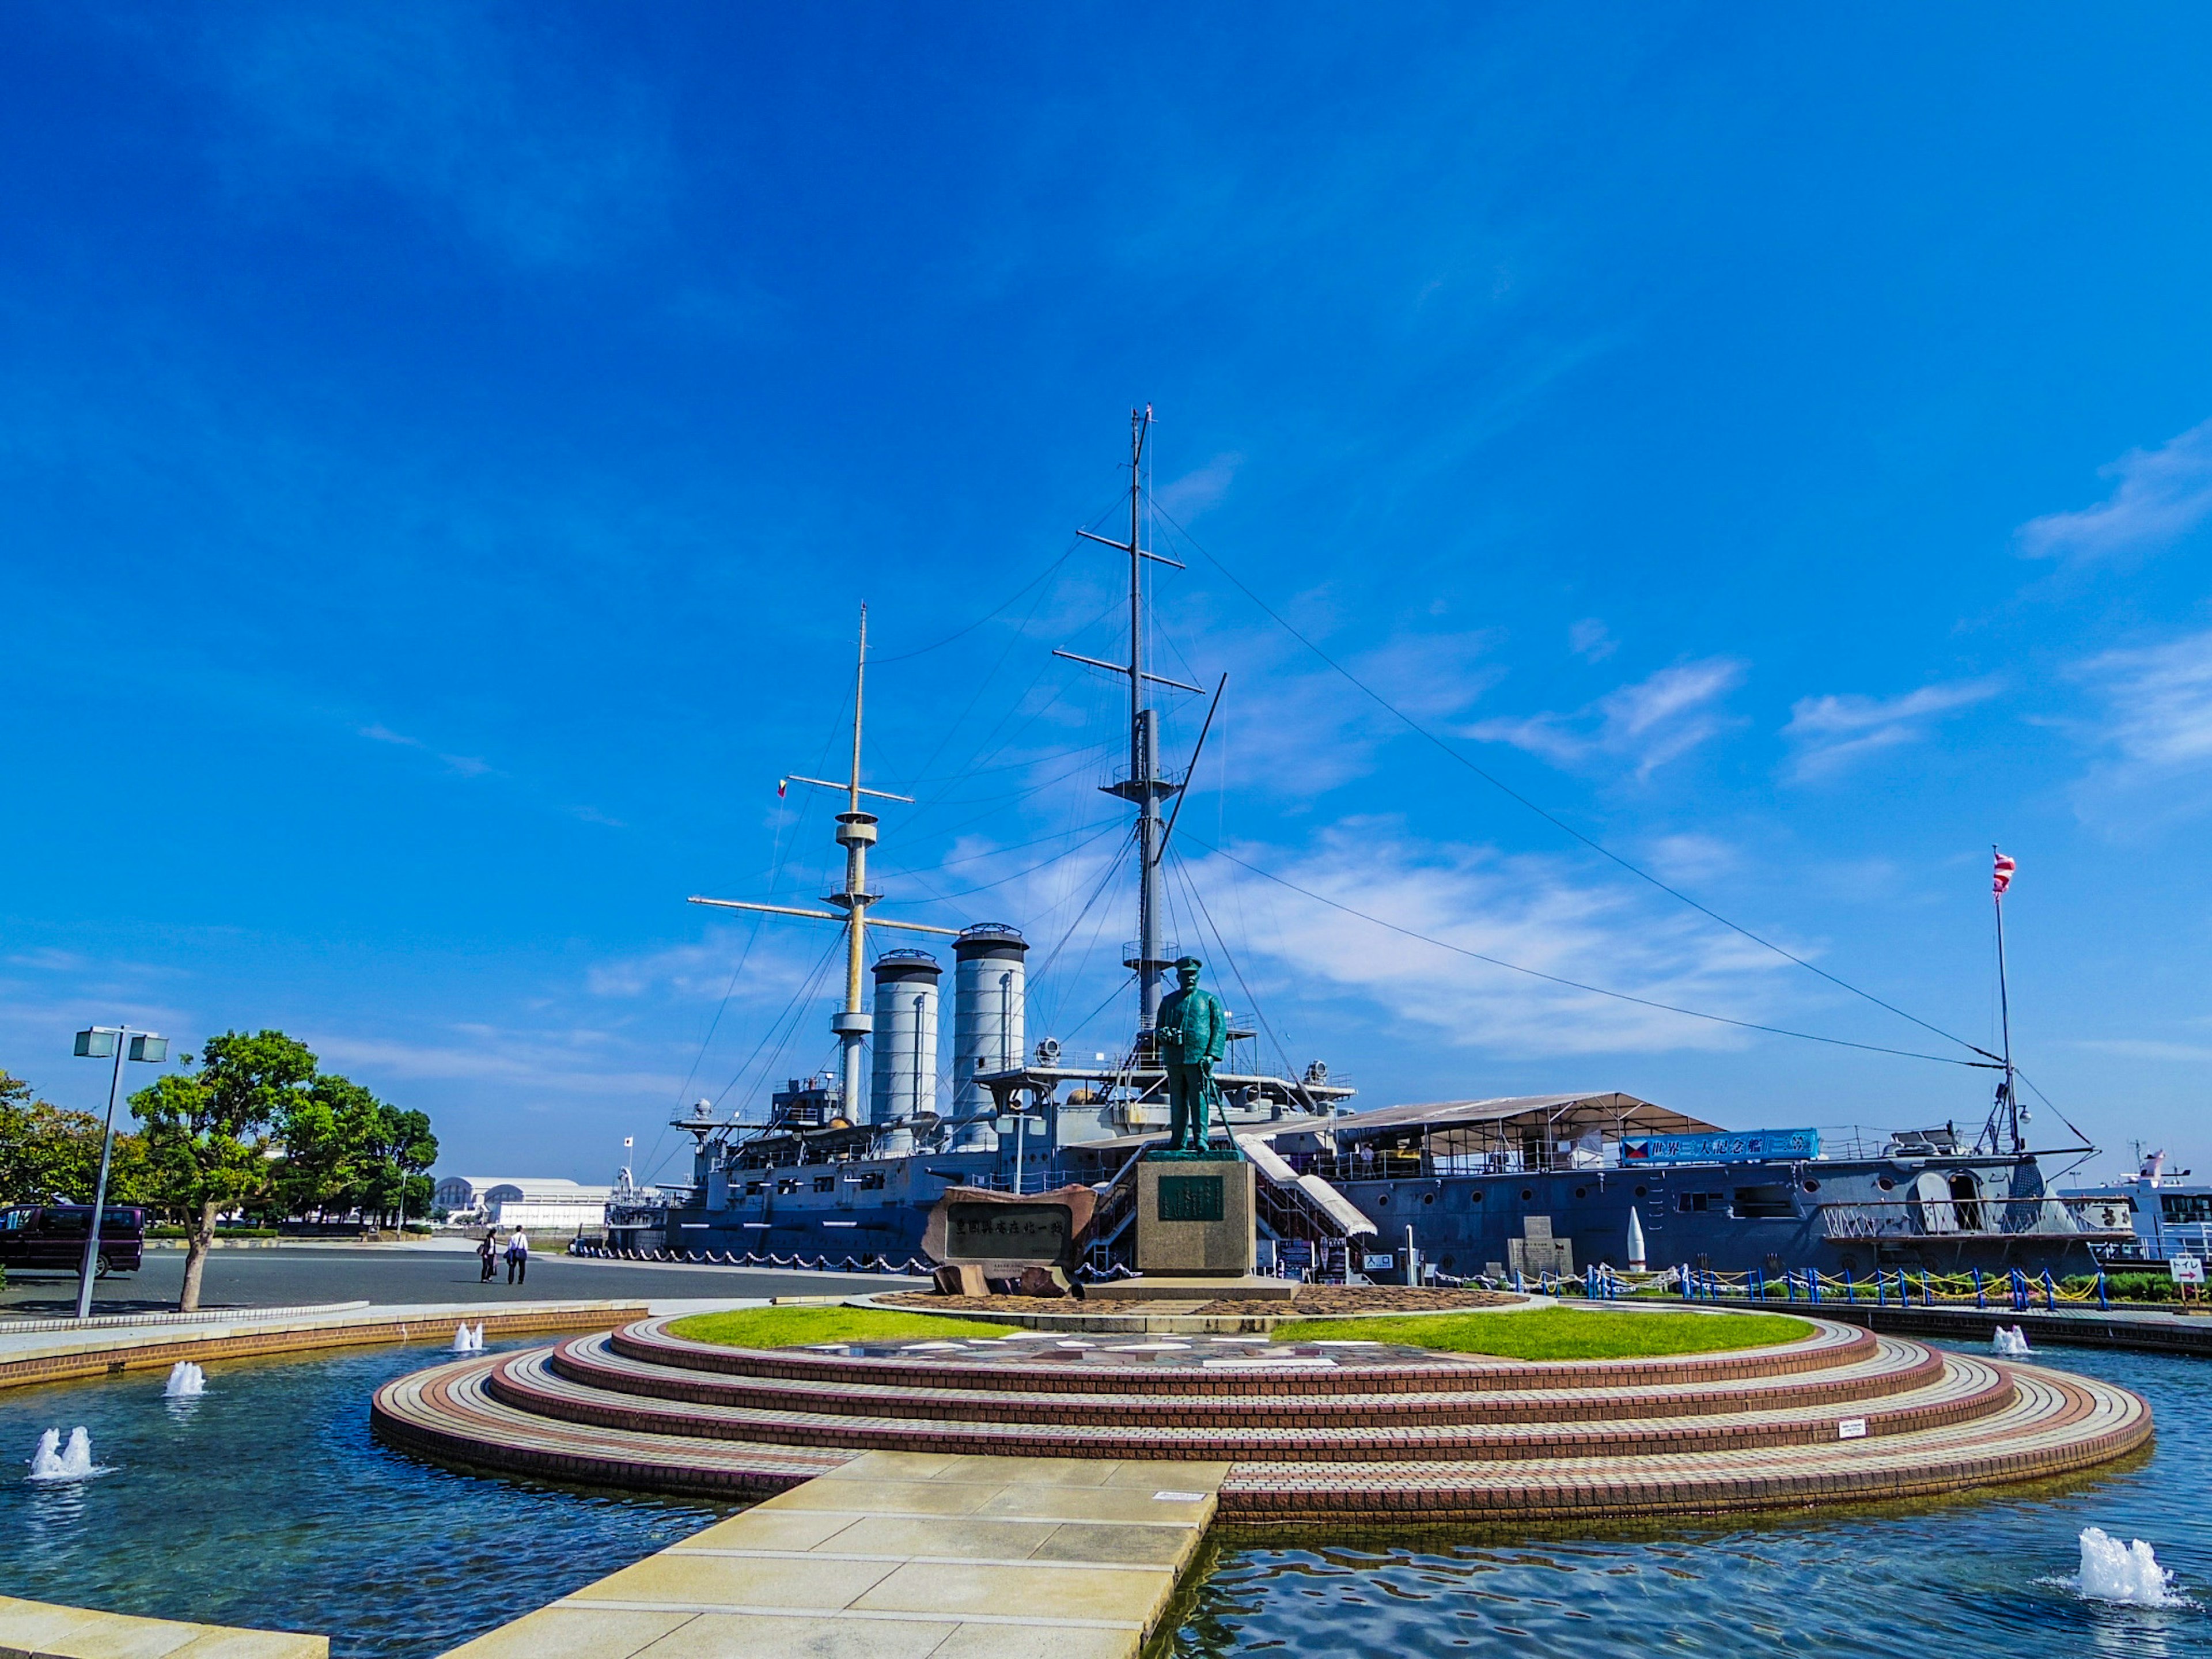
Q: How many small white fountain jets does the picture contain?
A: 5